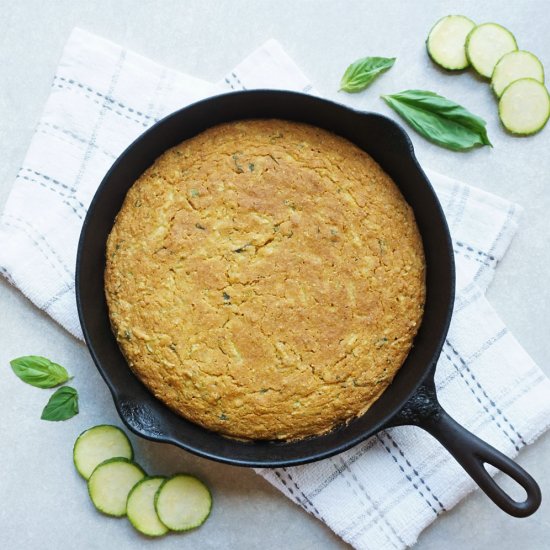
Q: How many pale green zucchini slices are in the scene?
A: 8